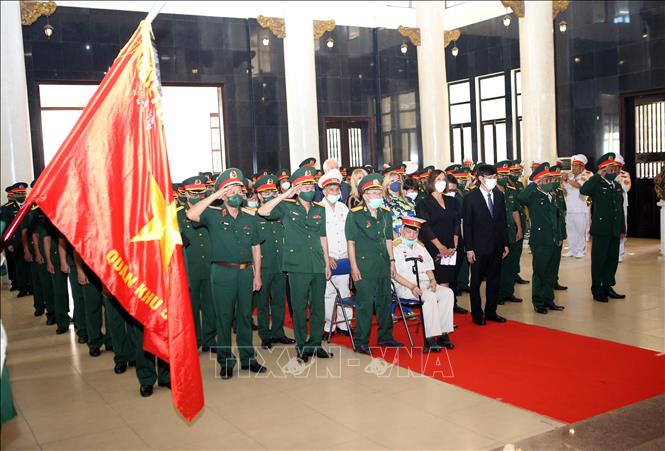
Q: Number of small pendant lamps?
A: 7